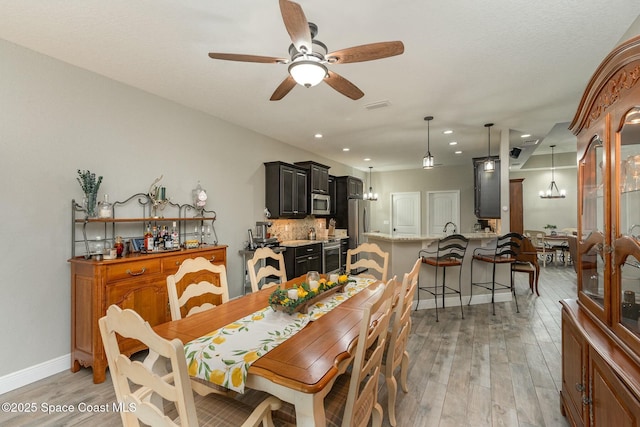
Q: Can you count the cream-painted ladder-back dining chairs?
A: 6